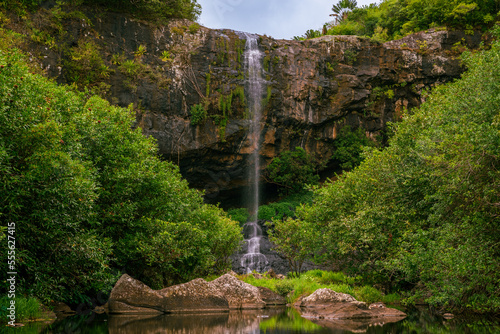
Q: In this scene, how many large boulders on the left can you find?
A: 3